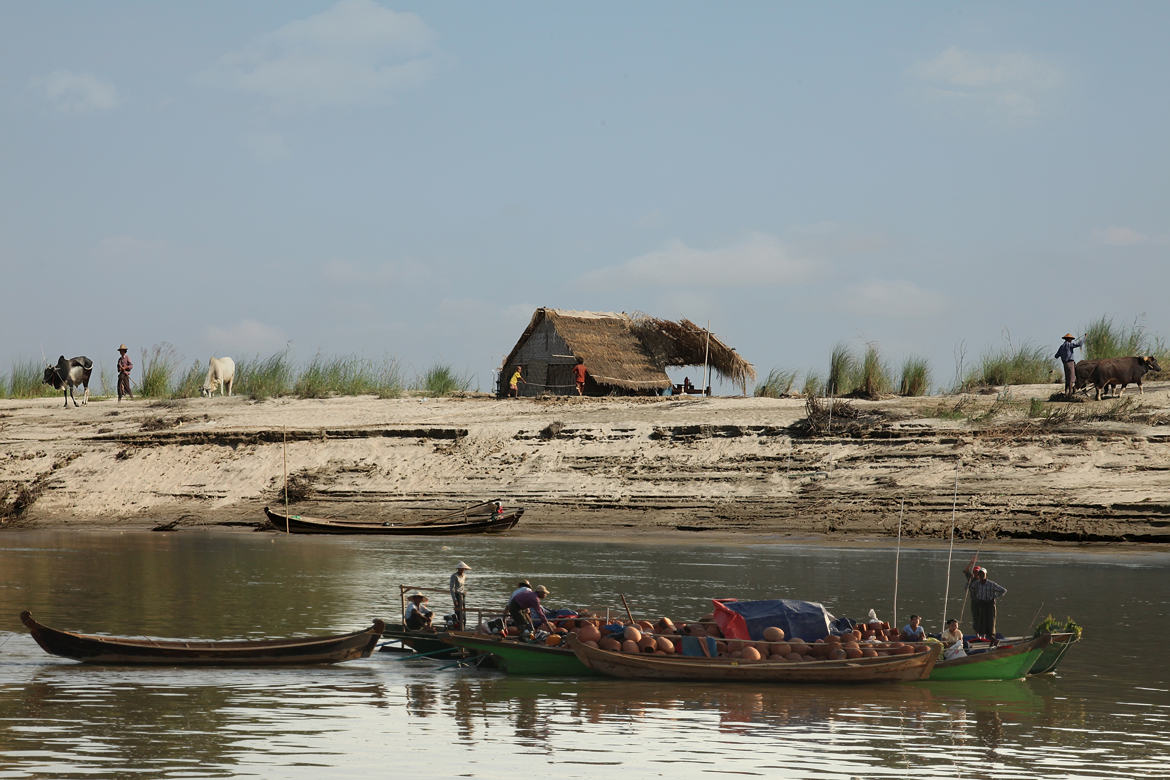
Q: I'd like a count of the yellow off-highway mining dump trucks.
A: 0